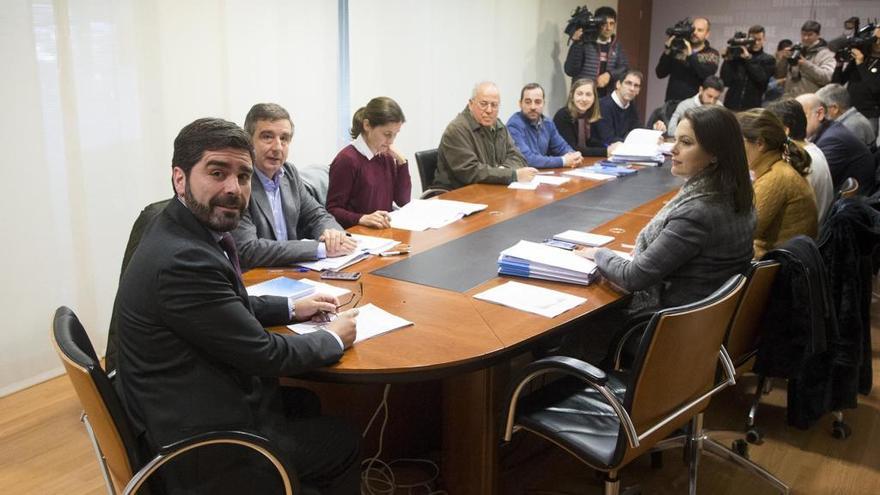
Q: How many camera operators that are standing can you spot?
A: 5